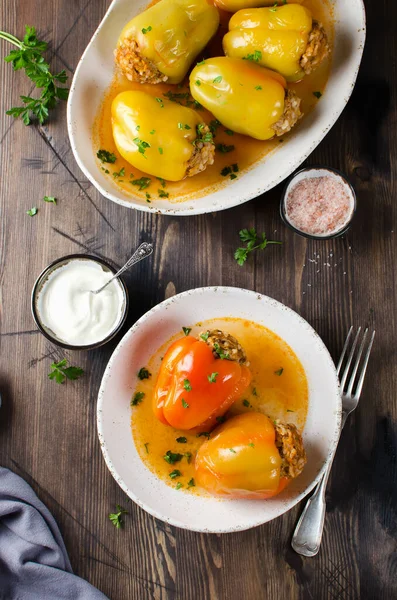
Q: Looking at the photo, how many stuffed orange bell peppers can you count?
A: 2